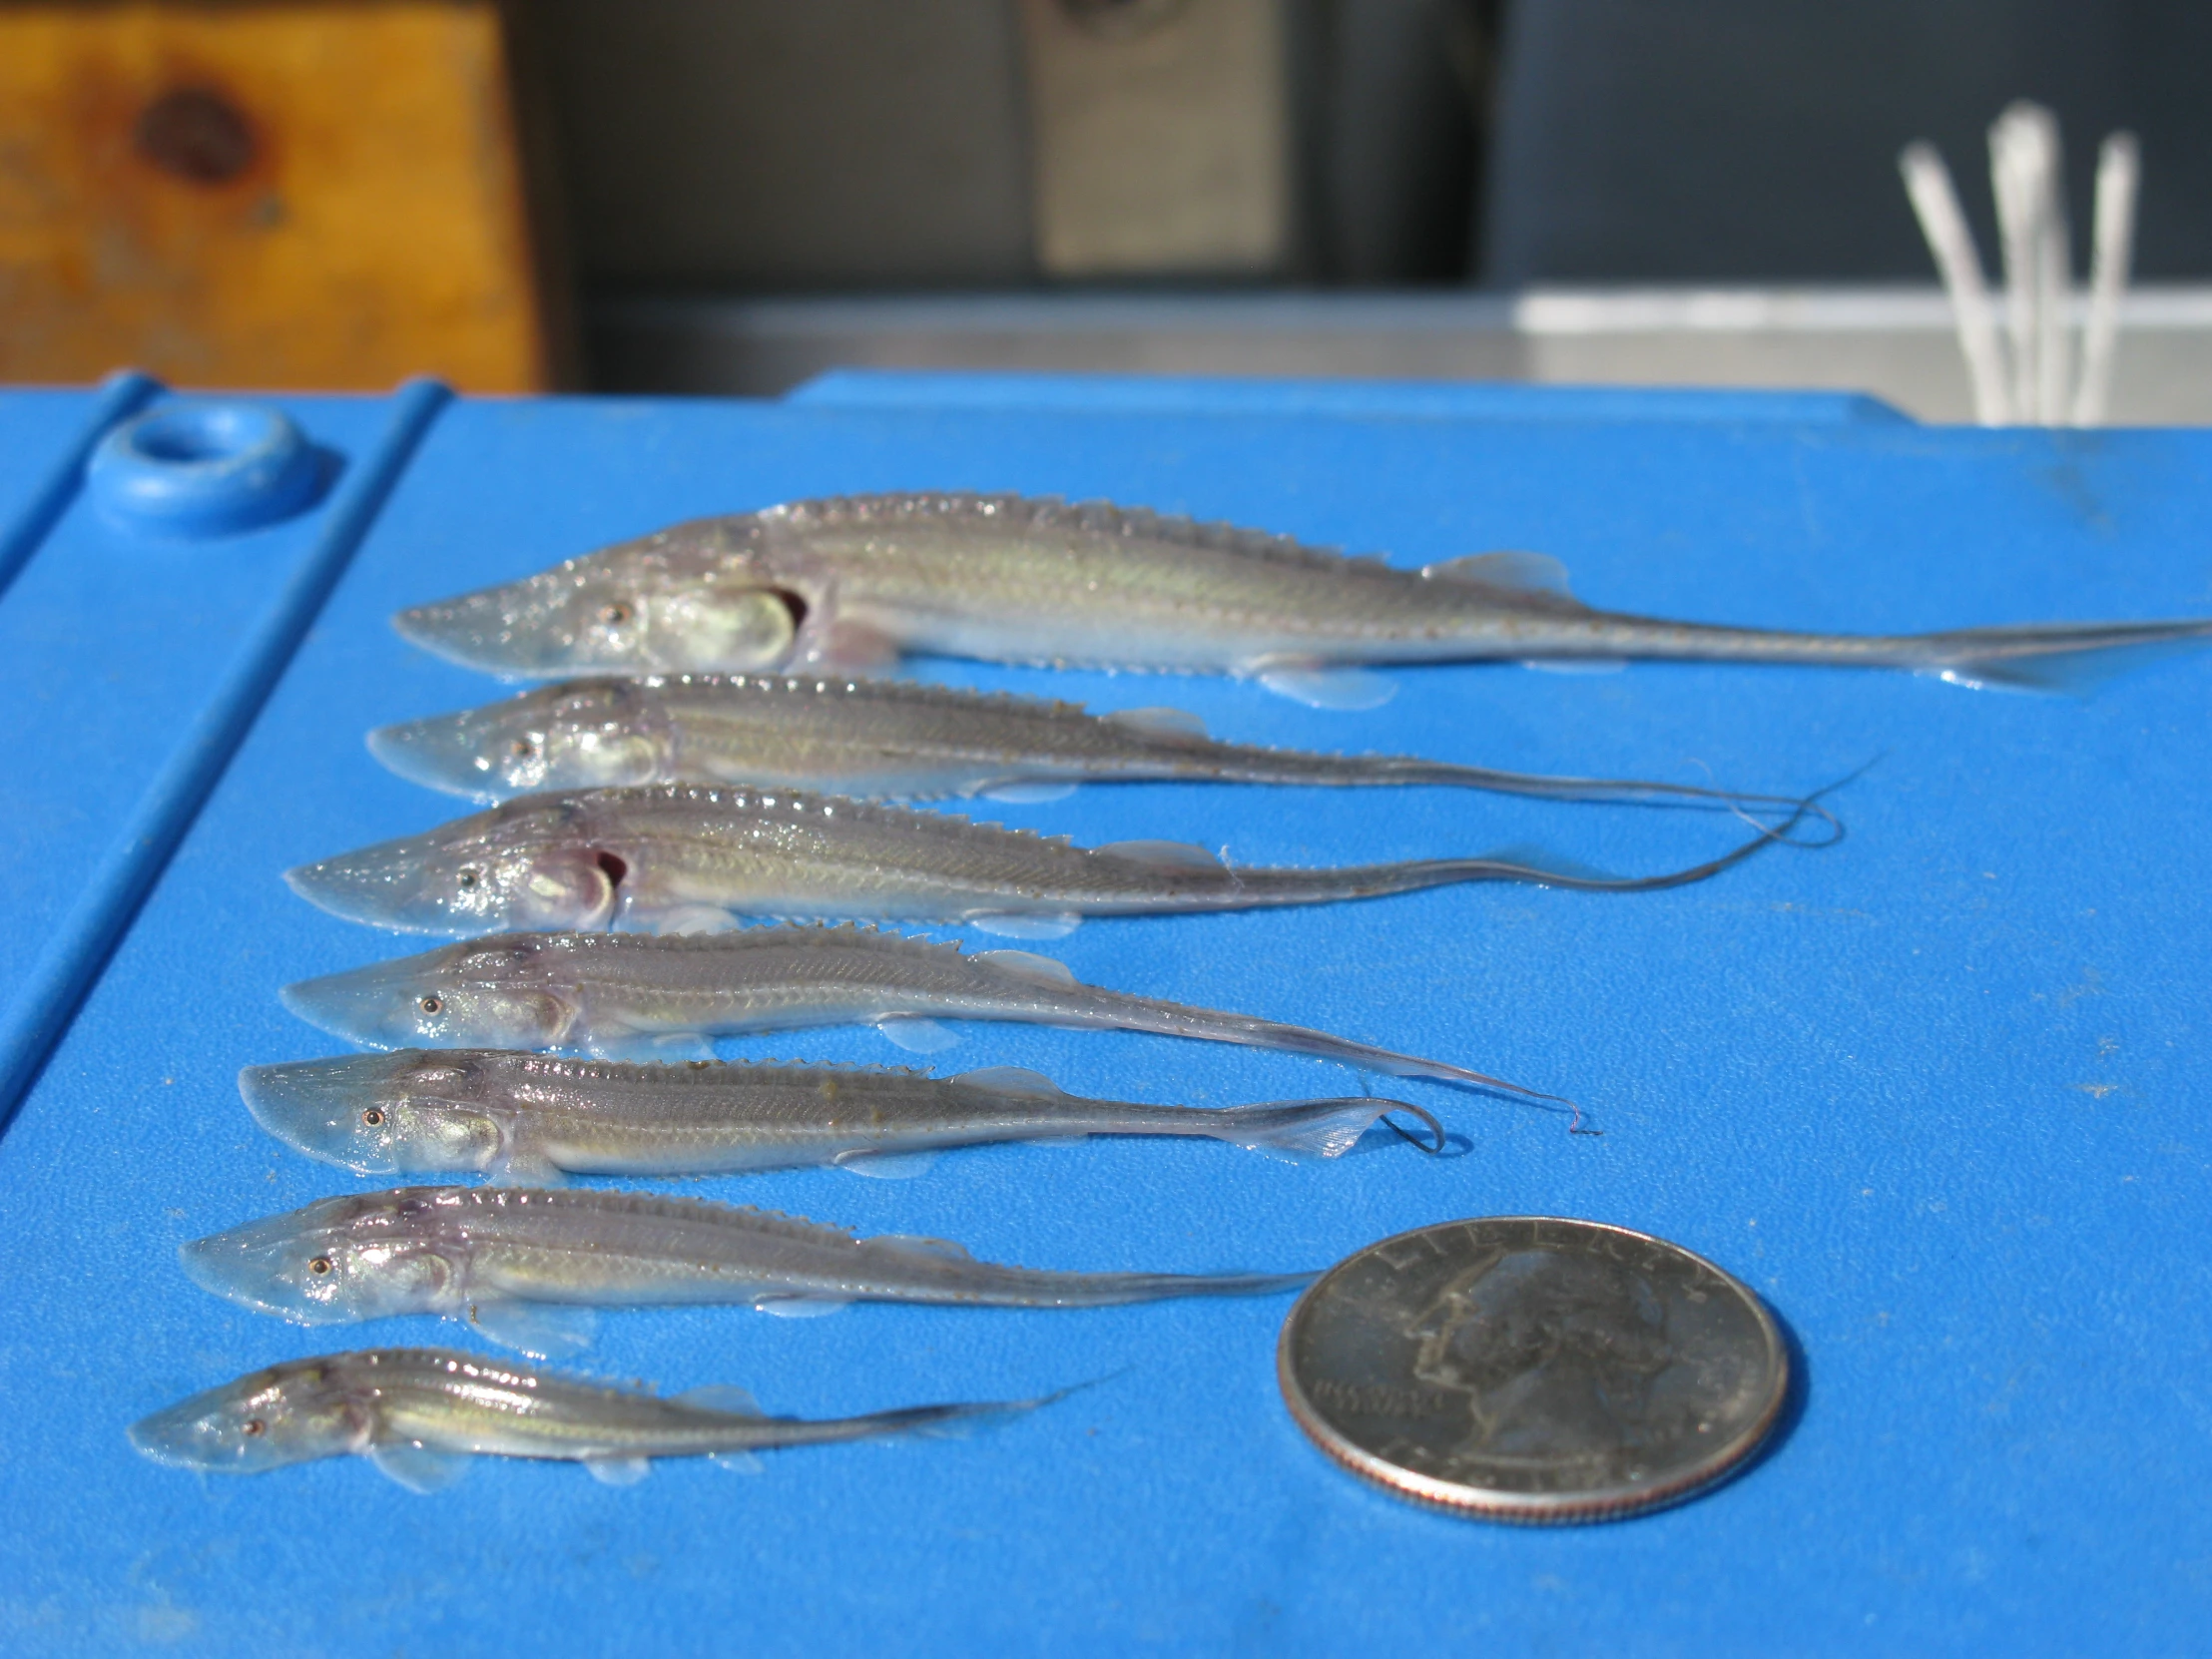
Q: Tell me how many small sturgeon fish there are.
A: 7